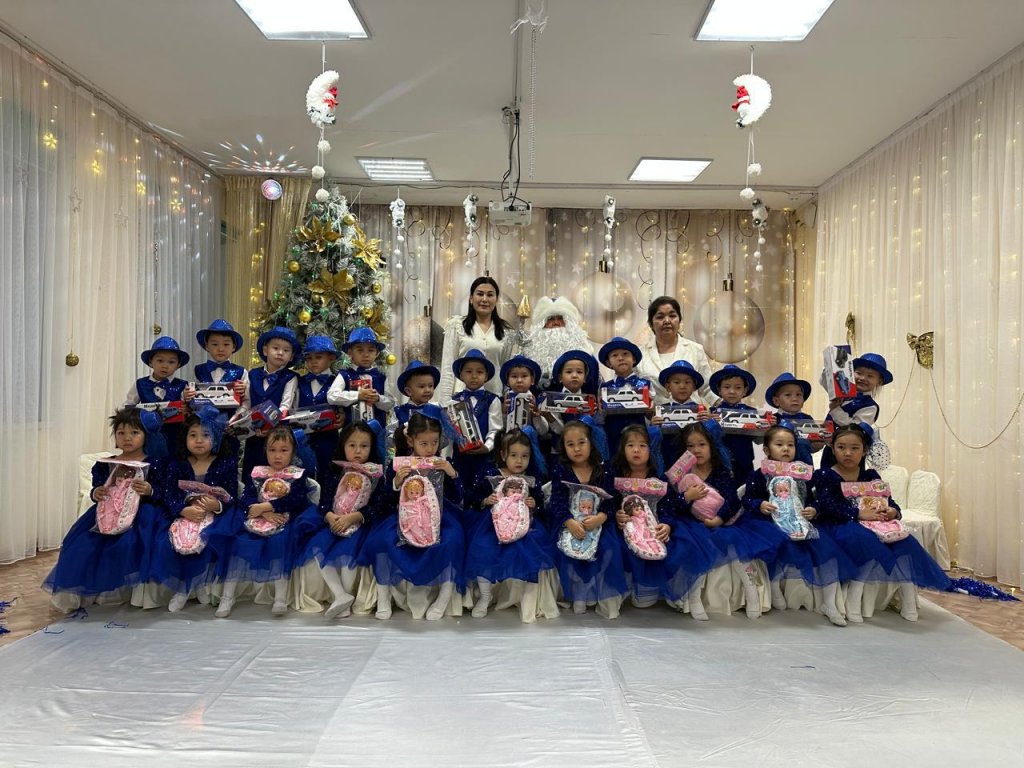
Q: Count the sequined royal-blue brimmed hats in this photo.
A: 14